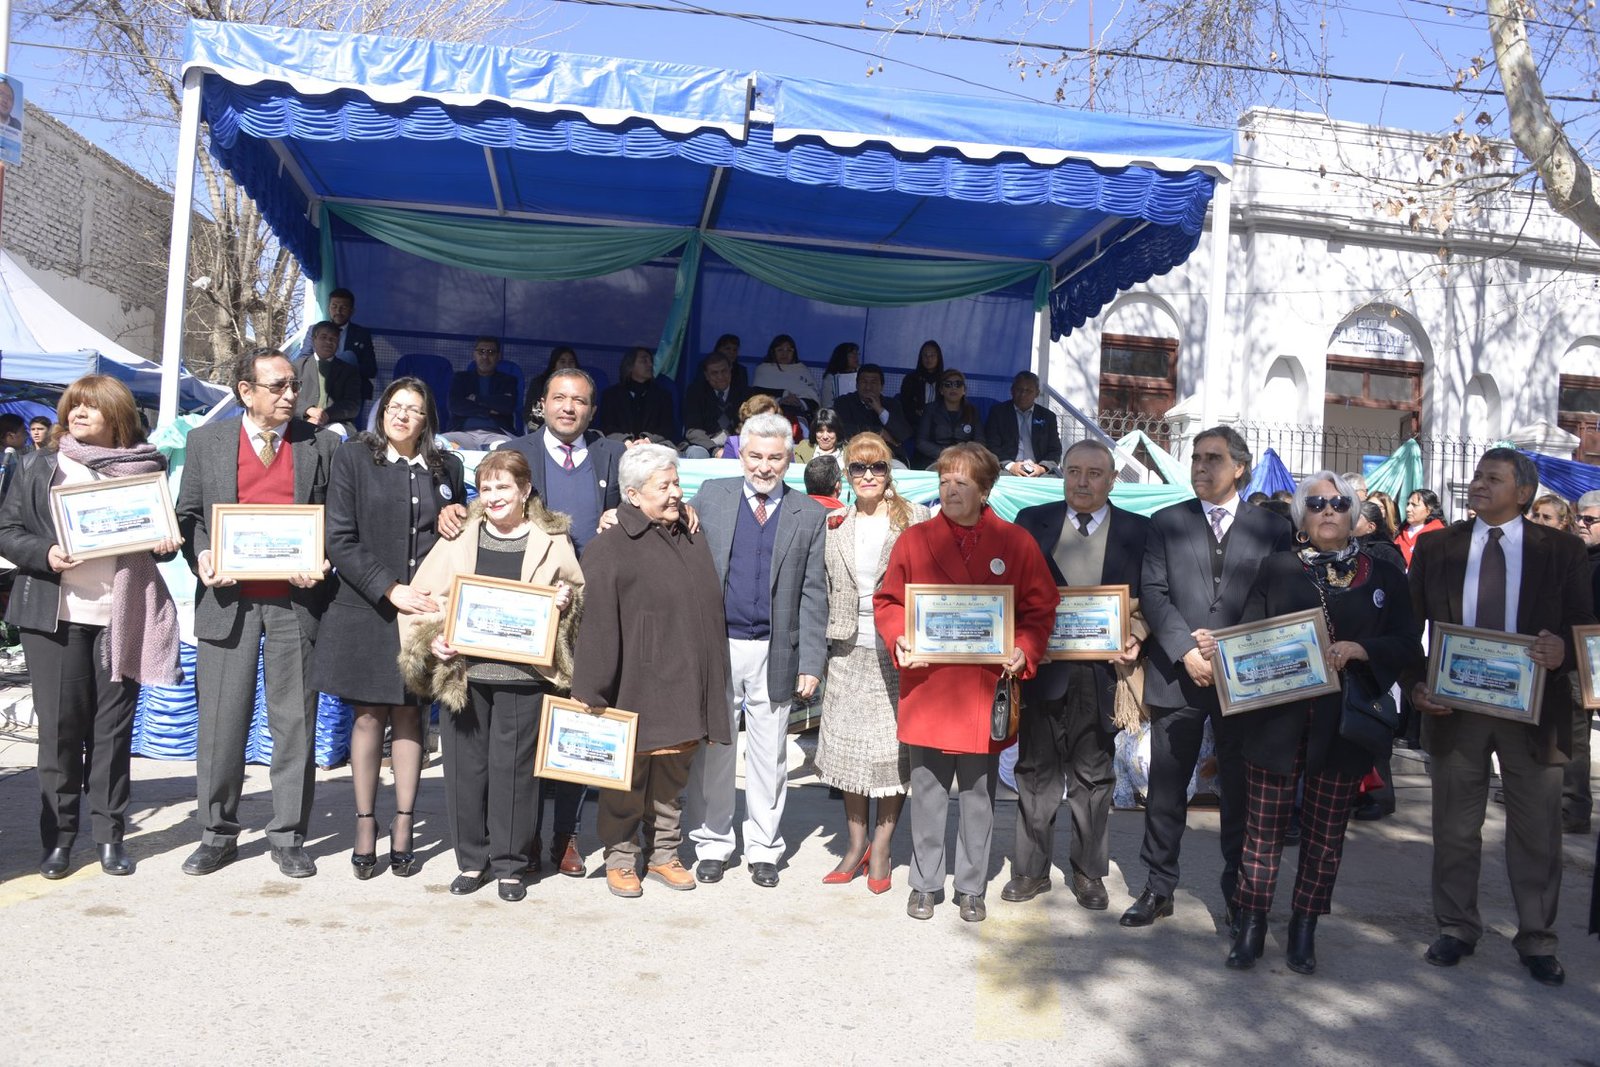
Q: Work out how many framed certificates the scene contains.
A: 9